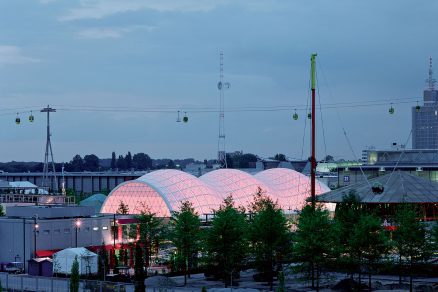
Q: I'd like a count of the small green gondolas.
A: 7